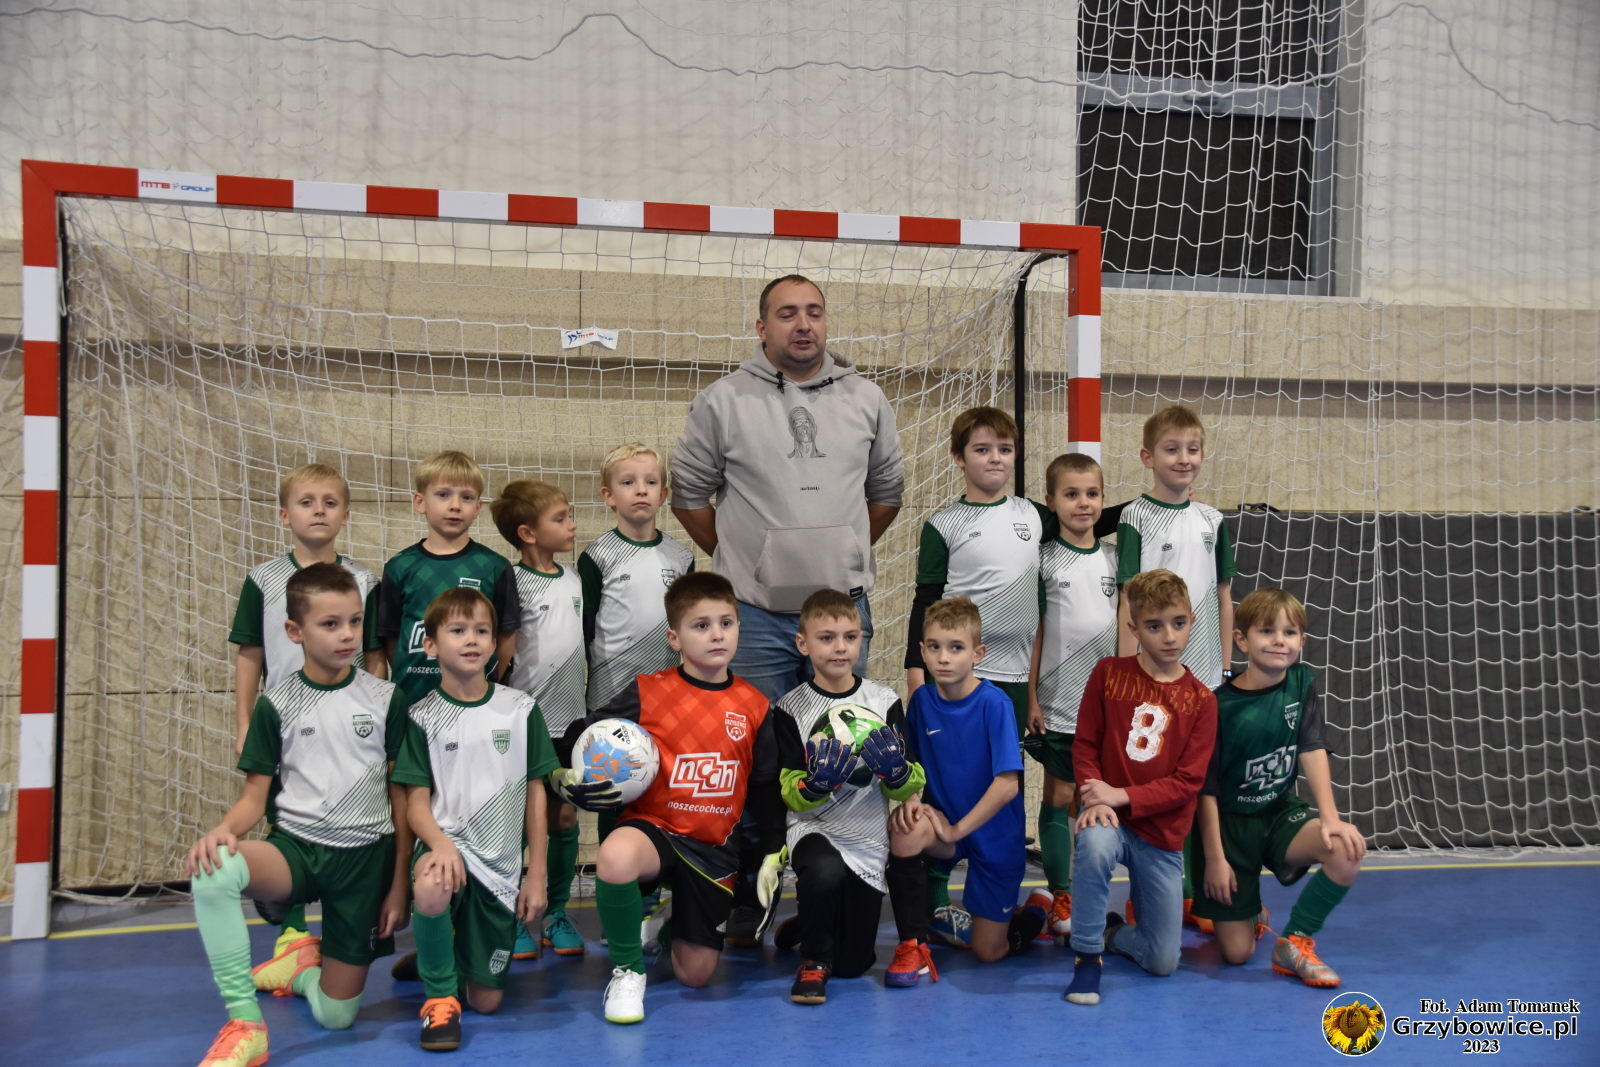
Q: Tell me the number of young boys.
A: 14